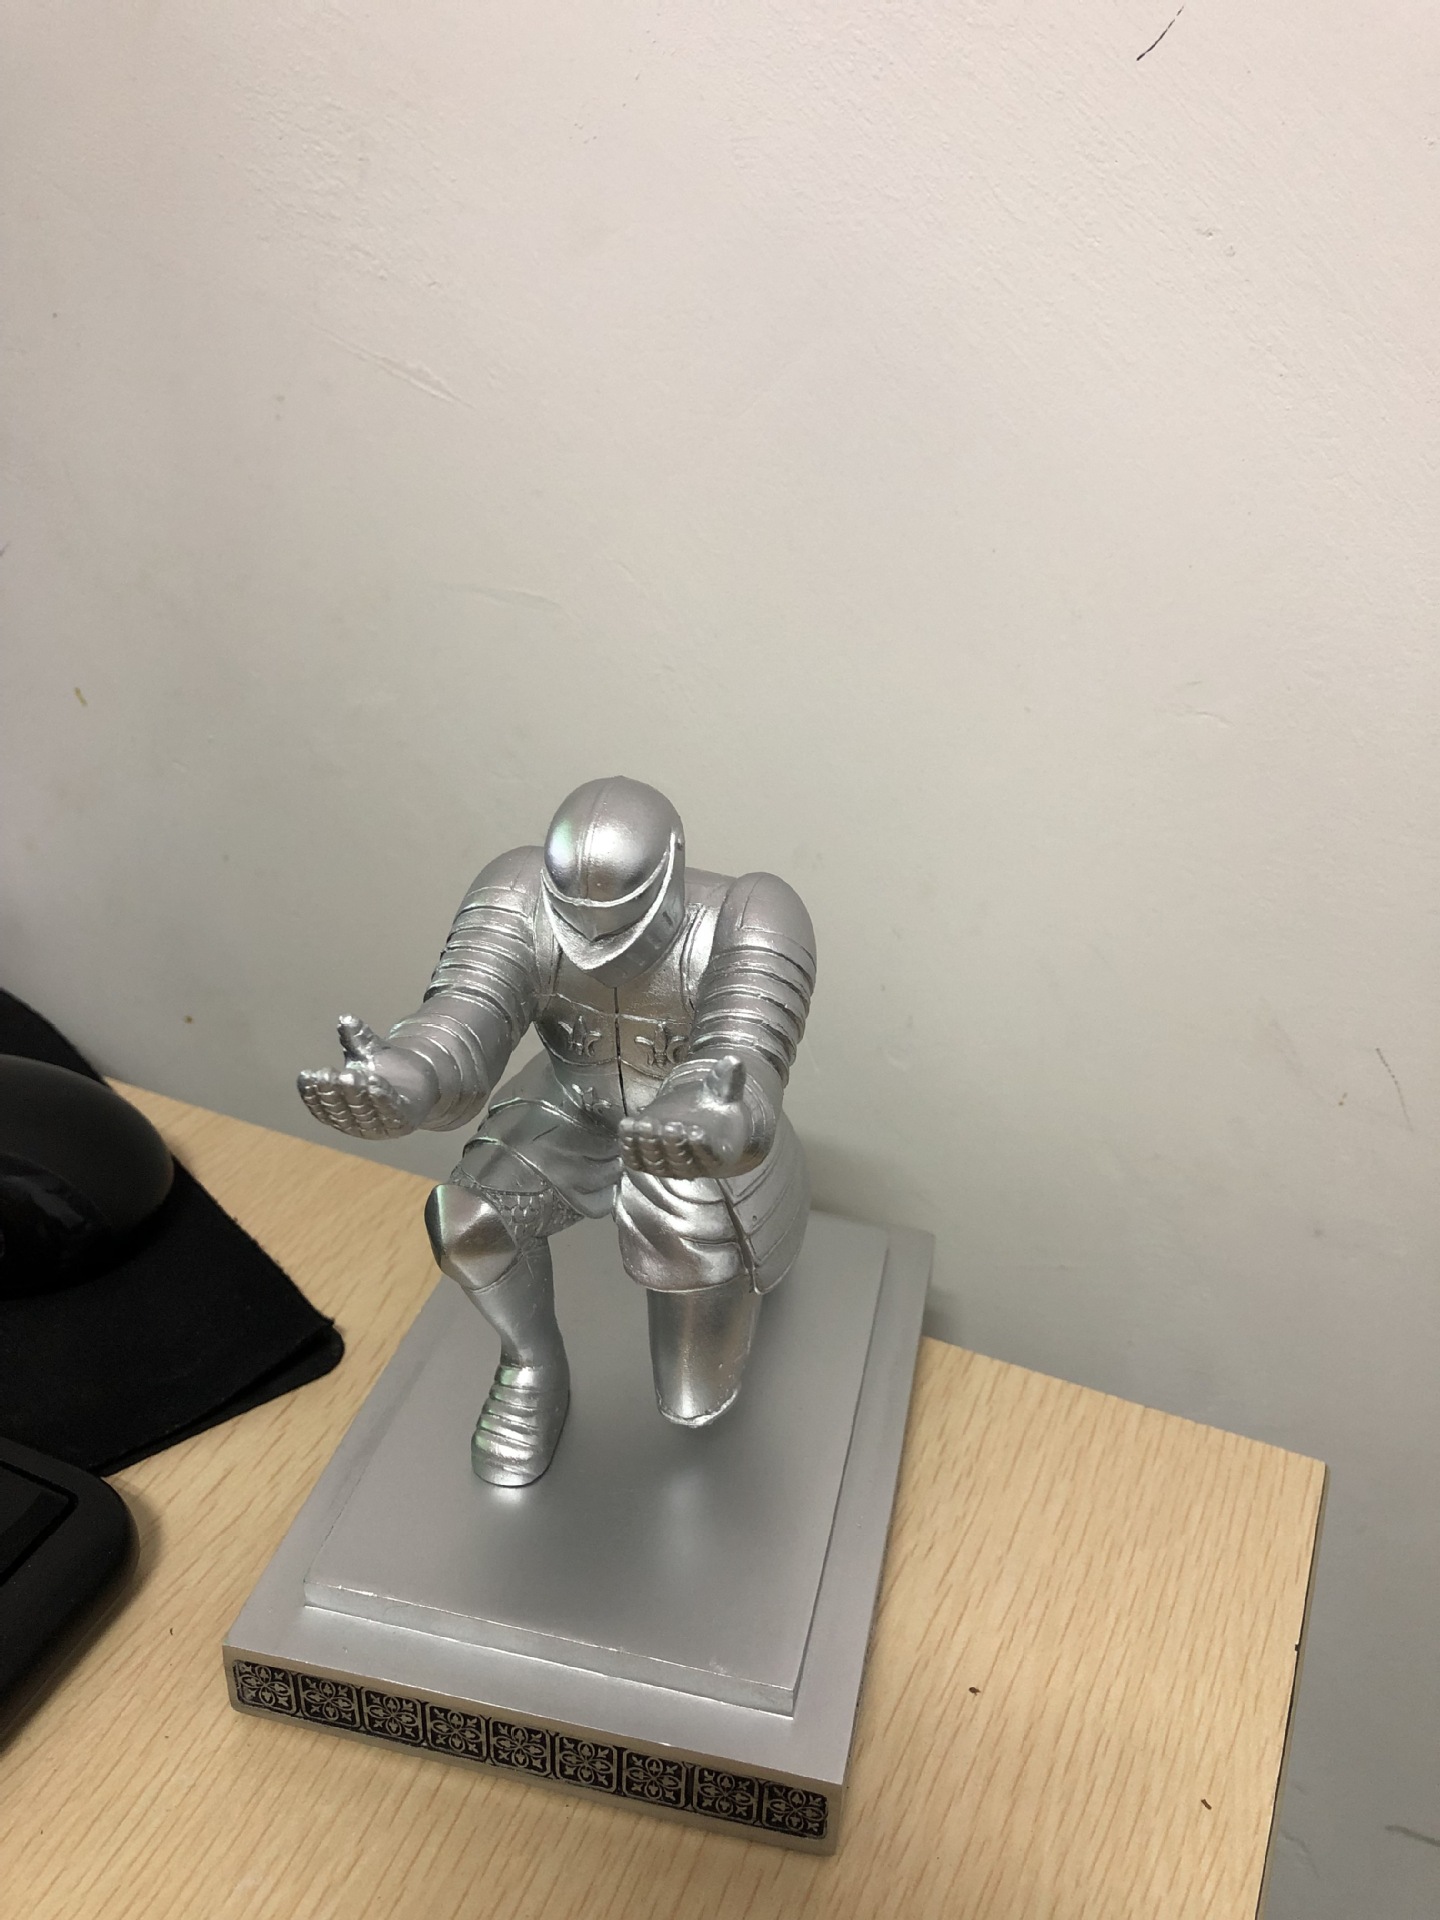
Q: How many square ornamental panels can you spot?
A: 9